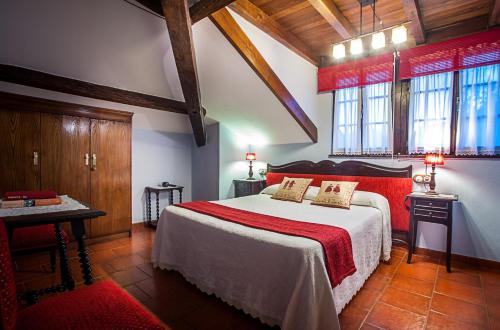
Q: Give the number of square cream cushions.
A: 2